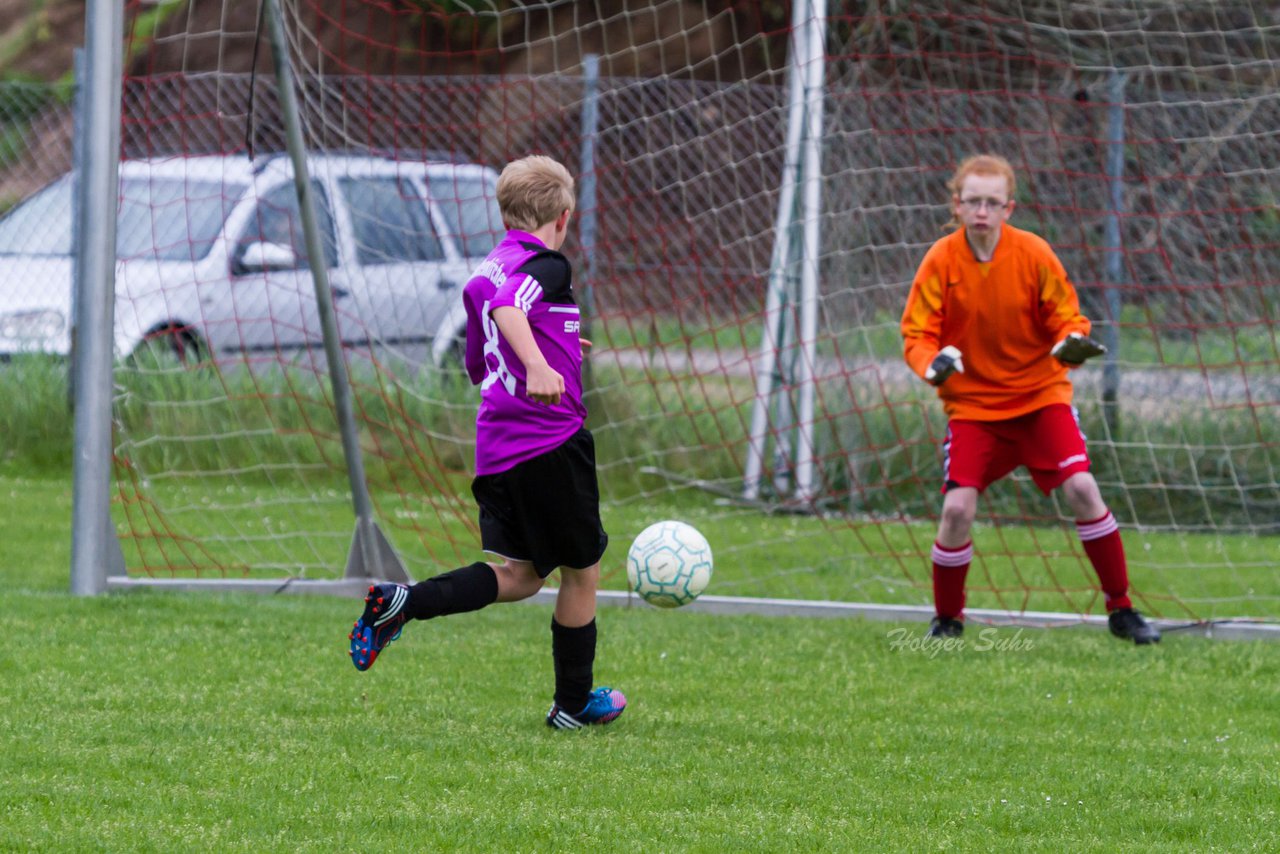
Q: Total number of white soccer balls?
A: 1